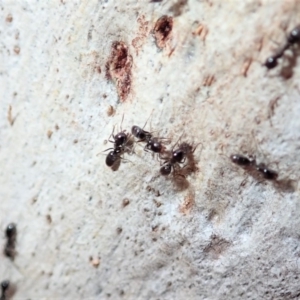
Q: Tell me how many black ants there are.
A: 7